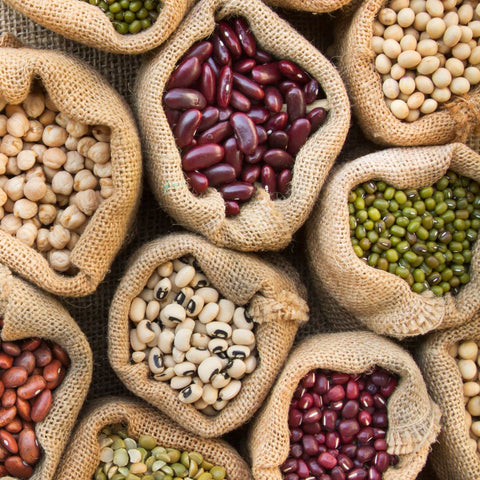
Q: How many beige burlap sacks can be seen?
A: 11